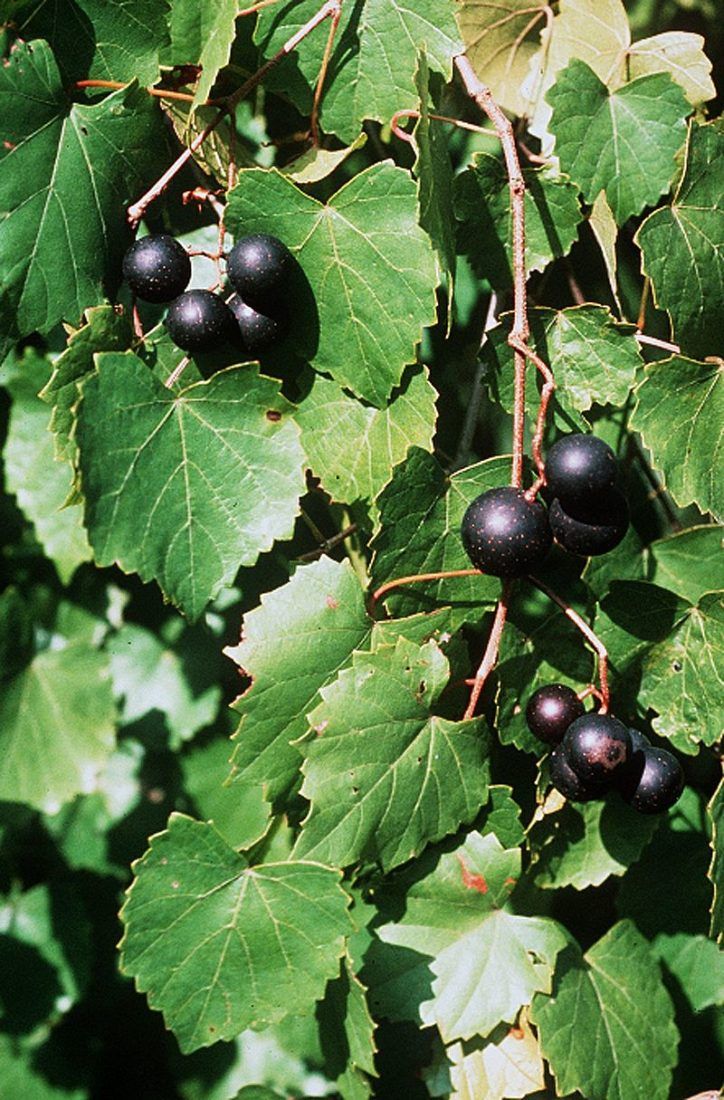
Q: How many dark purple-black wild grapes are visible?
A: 12